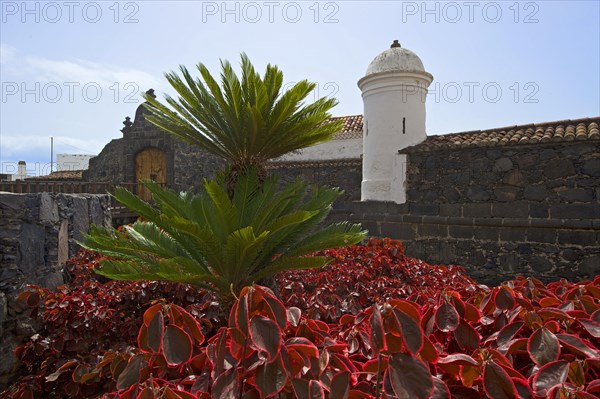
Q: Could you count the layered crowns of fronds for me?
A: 2